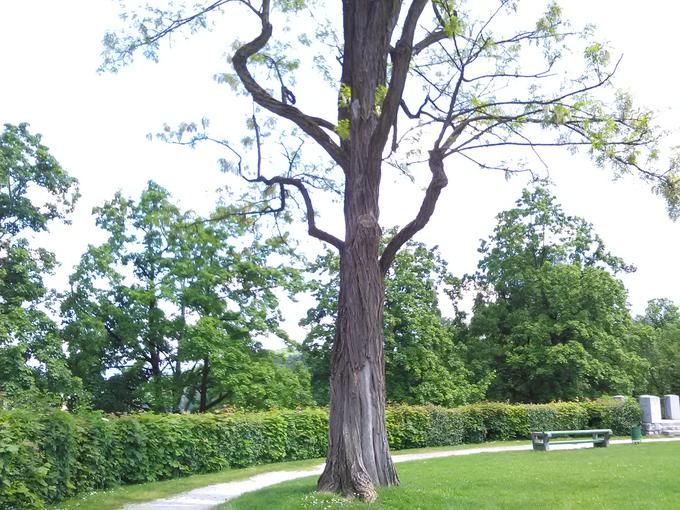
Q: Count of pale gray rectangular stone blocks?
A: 2